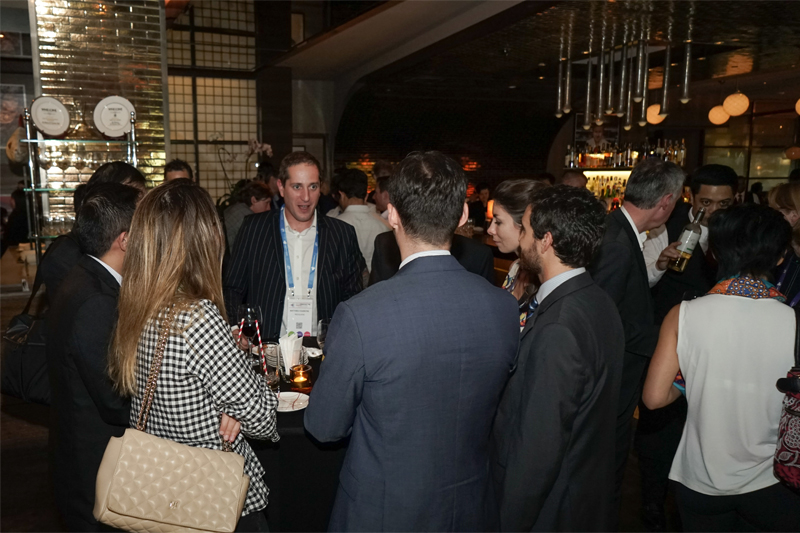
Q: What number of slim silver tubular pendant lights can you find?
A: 11